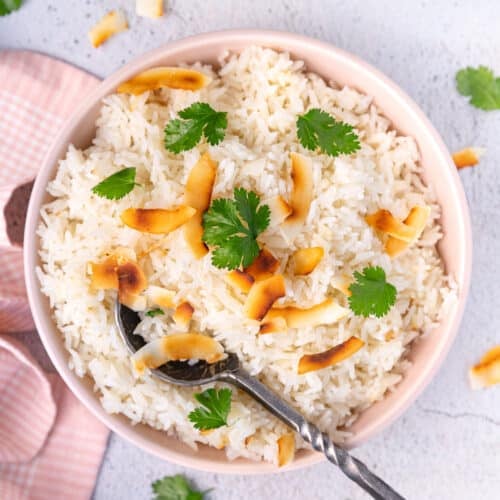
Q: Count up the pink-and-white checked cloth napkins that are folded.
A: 1